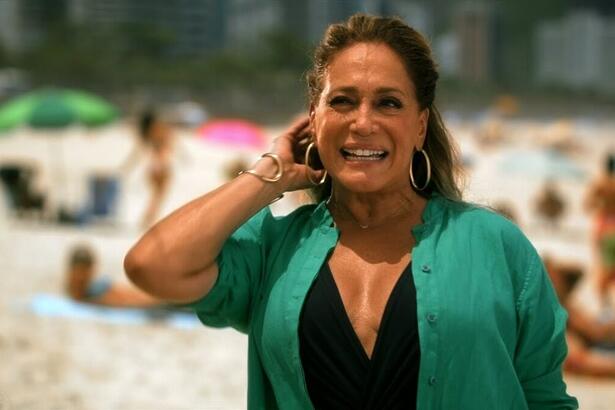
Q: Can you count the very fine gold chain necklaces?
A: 1